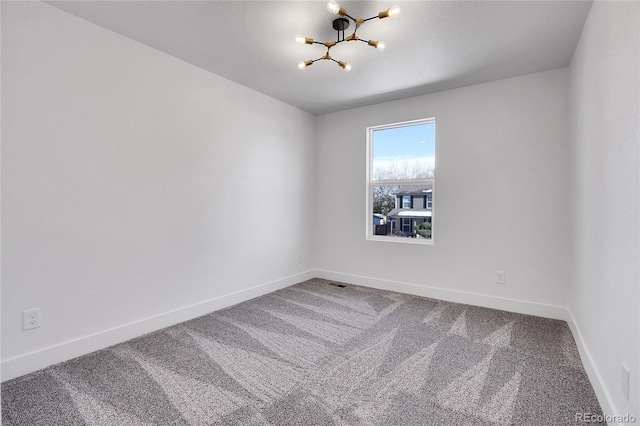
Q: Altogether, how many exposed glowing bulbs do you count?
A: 6